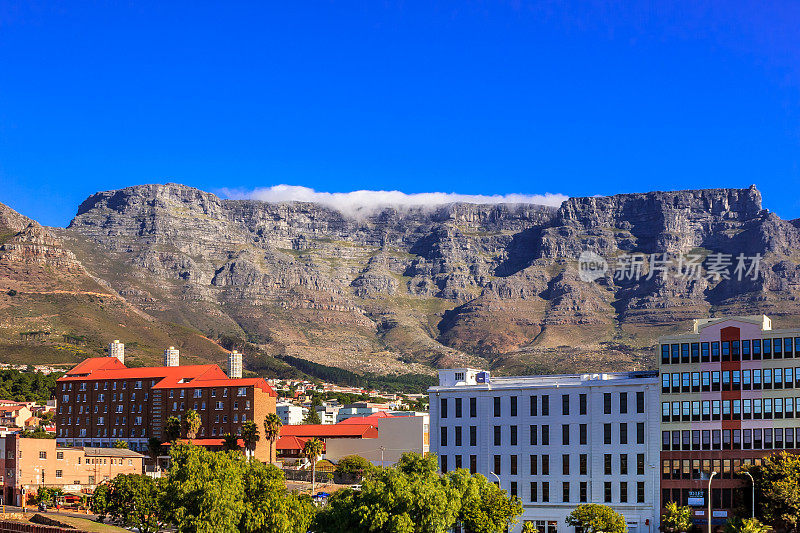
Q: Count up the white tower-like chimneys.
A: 3